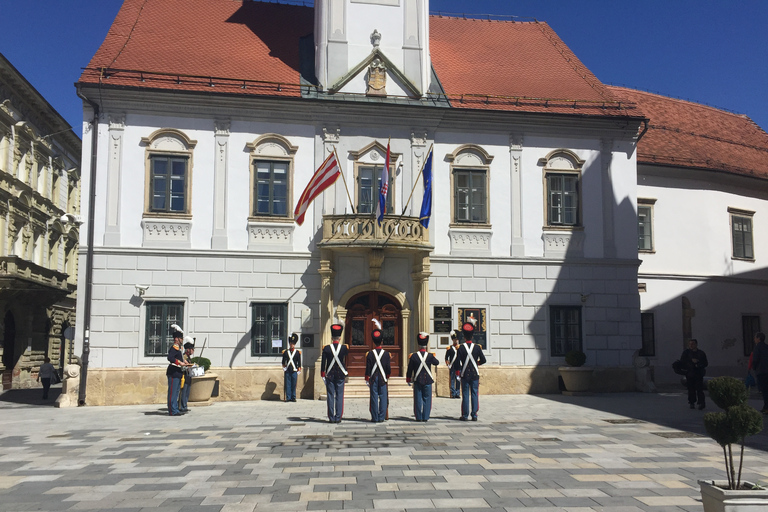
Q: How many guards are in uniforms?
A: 8